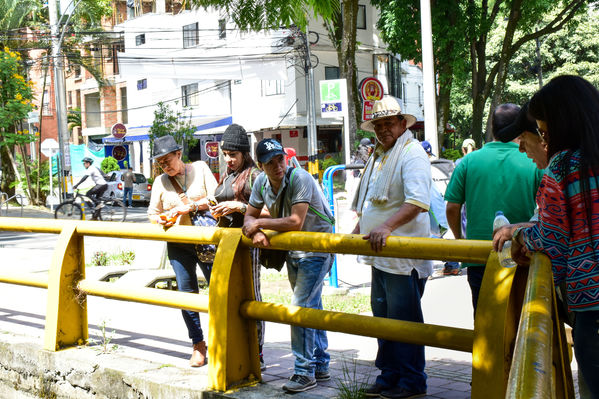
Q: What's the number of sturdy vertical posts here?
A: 3